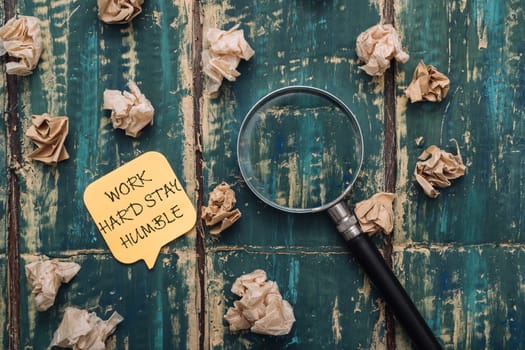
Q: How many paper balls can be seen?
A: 13